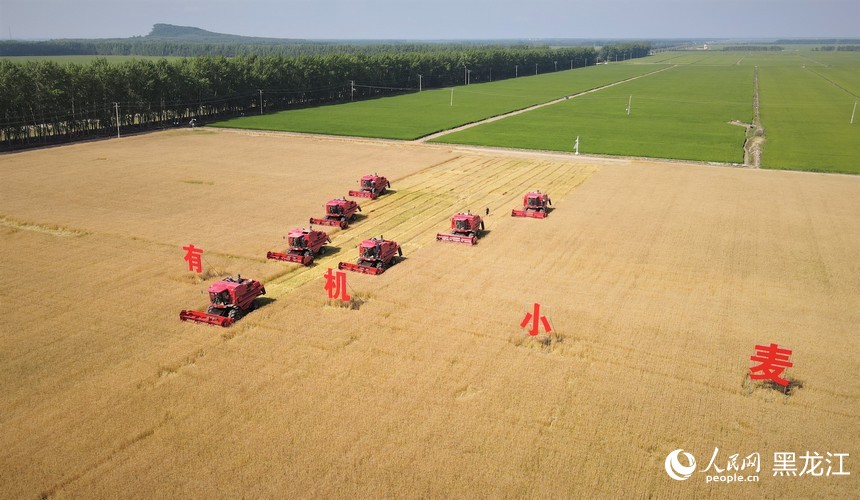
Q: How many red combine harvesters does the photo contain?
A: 7